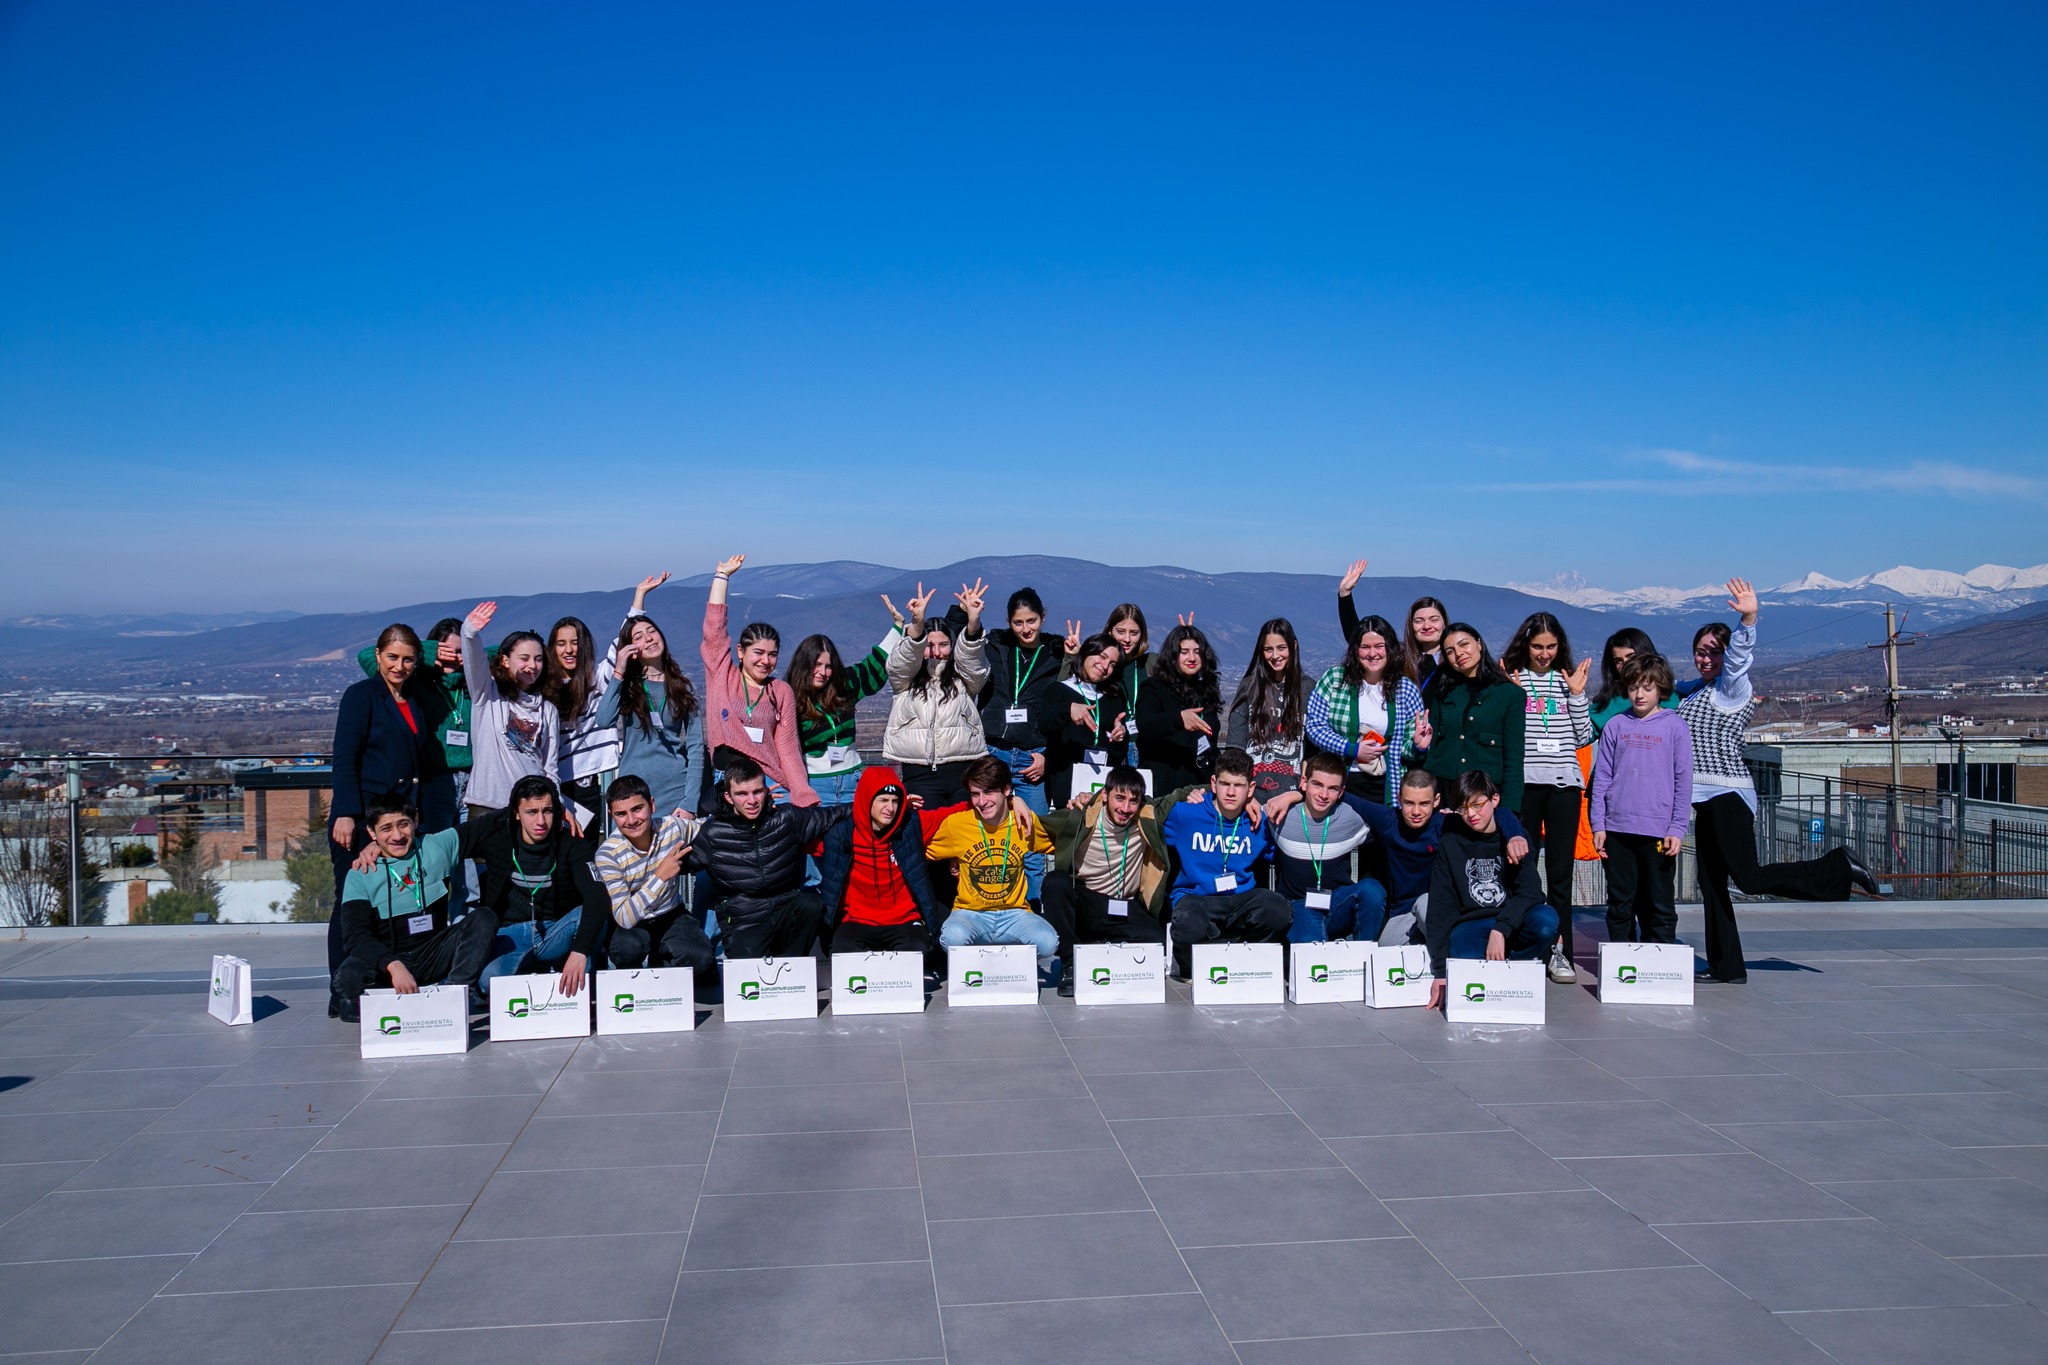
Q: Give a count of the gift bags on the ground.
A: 13